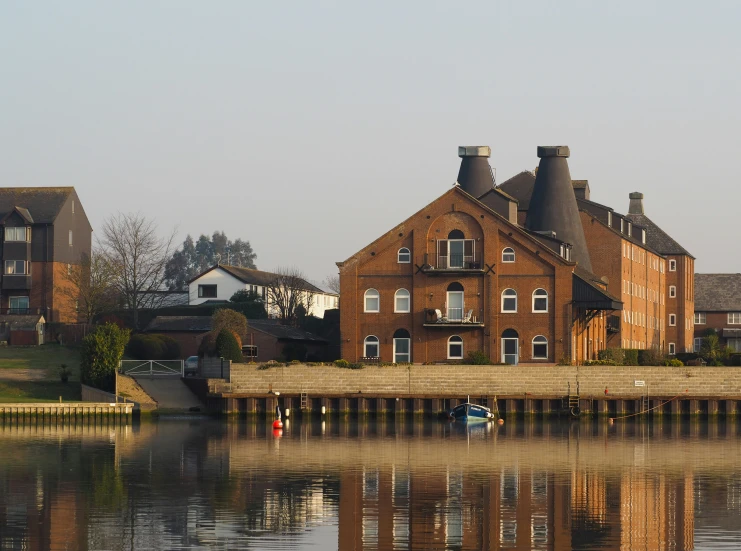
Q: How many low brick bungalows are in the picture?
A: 1